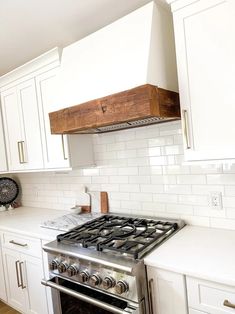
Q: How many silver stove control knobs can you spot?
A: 7